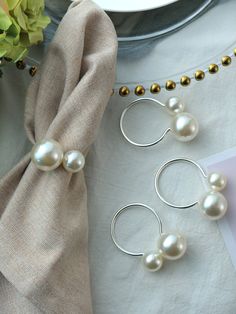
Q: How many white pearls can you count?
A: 8